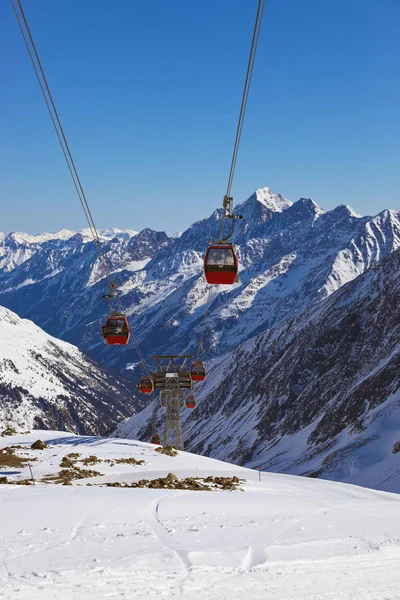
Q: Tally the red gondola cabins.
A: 6